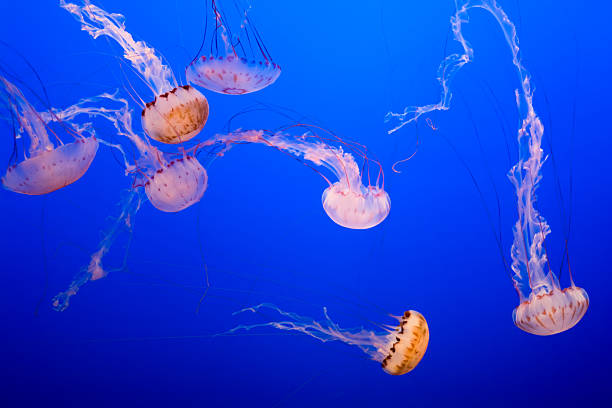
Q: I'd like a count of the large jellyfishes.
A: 7